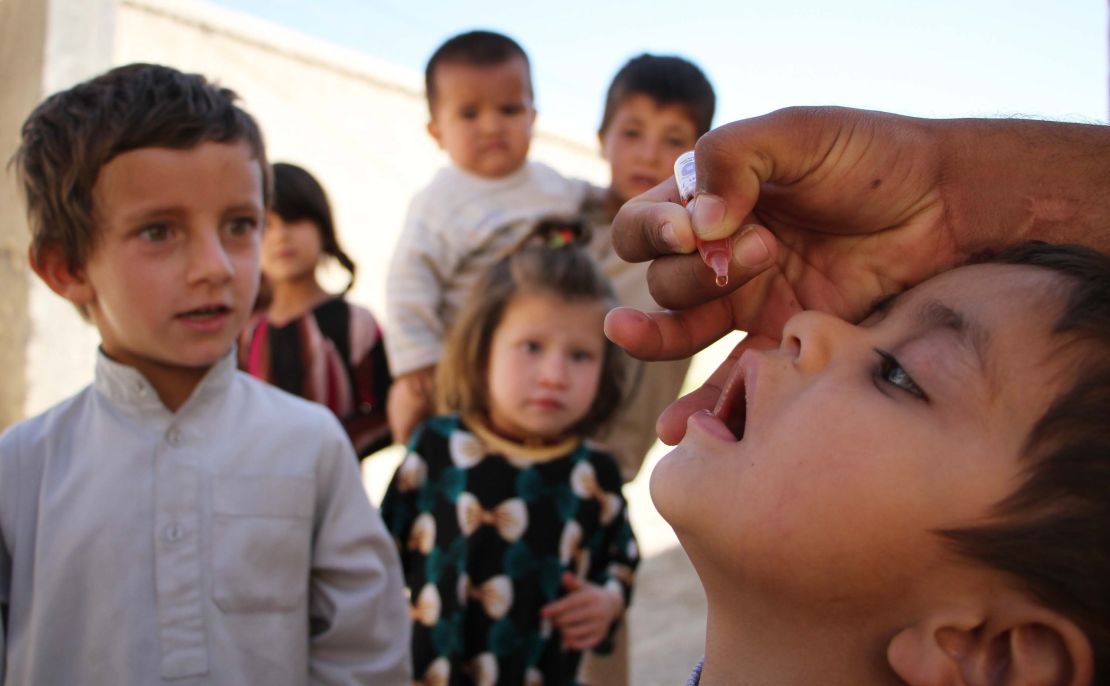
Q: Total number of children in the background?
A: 5